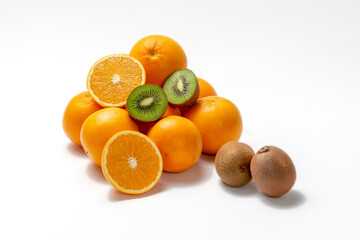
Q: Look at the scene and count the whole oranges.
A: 7